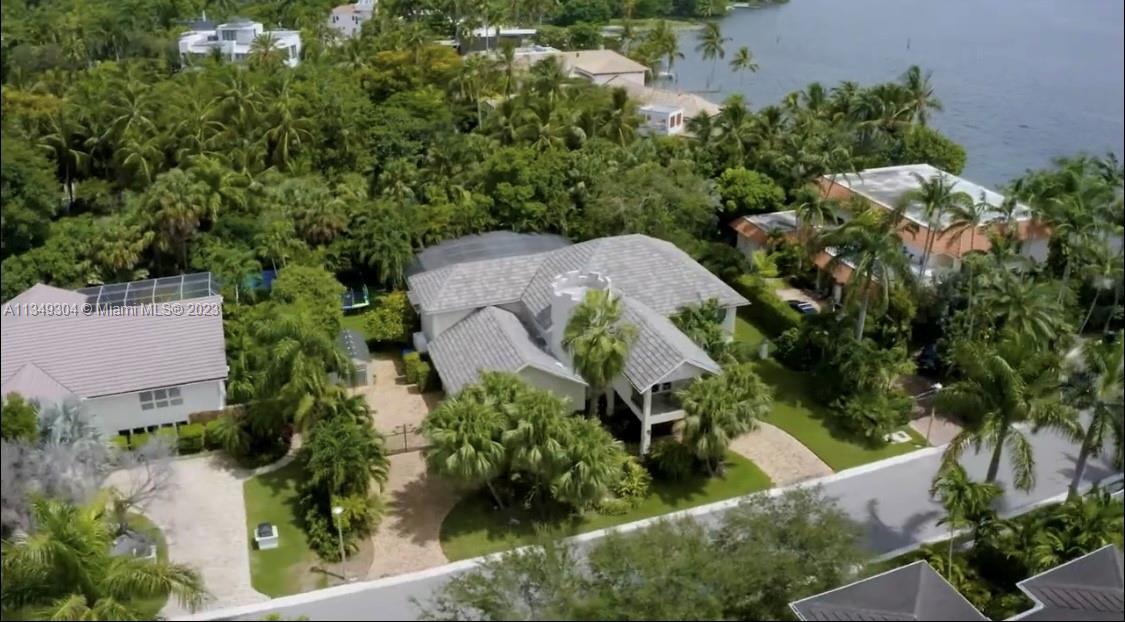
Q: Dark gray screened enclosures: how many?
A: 2